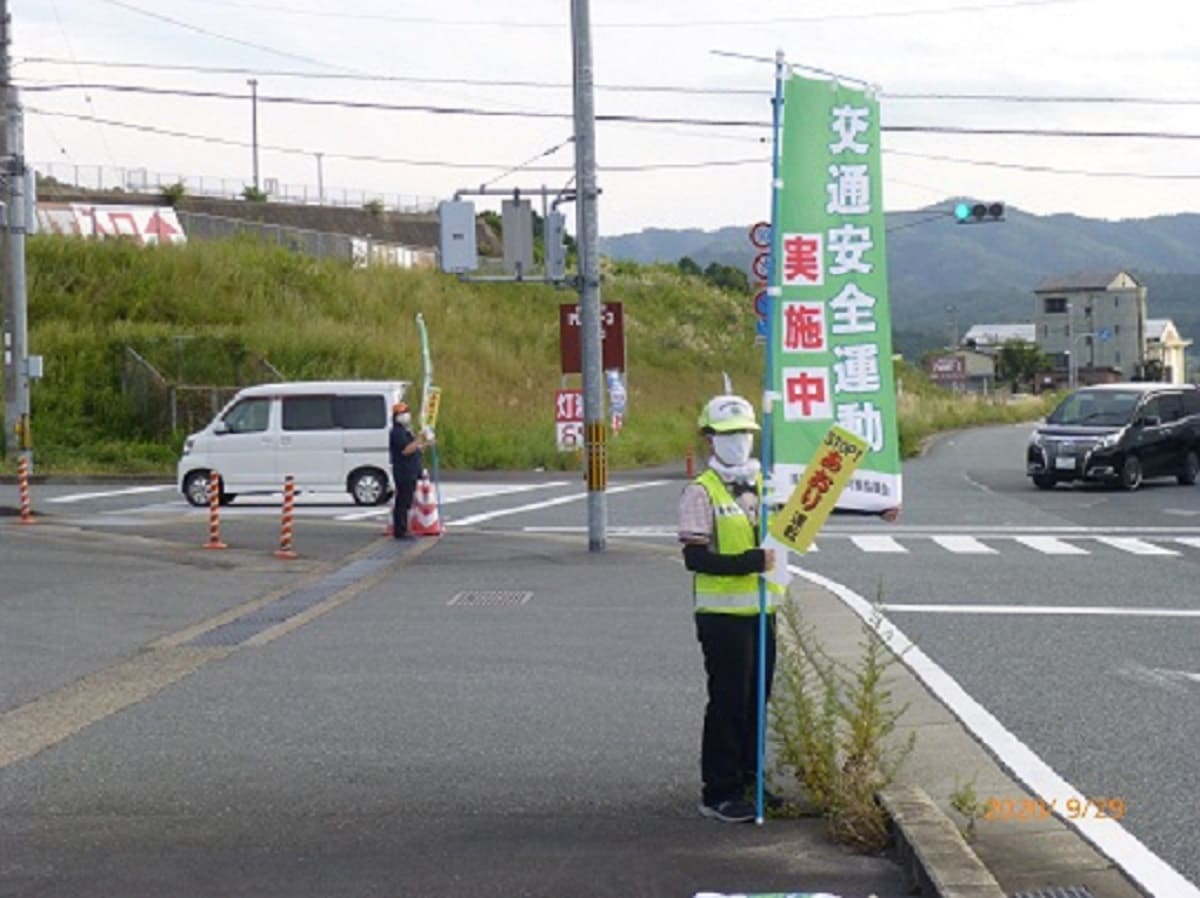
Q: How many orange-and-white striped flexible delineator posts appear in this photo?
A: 3